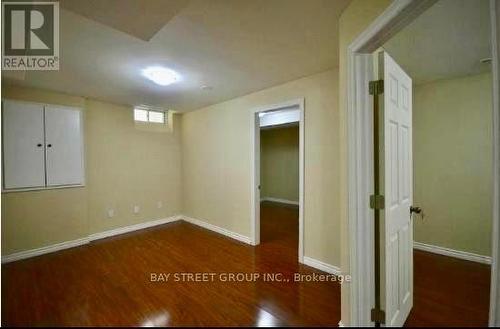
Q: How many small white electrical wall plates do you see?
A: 3